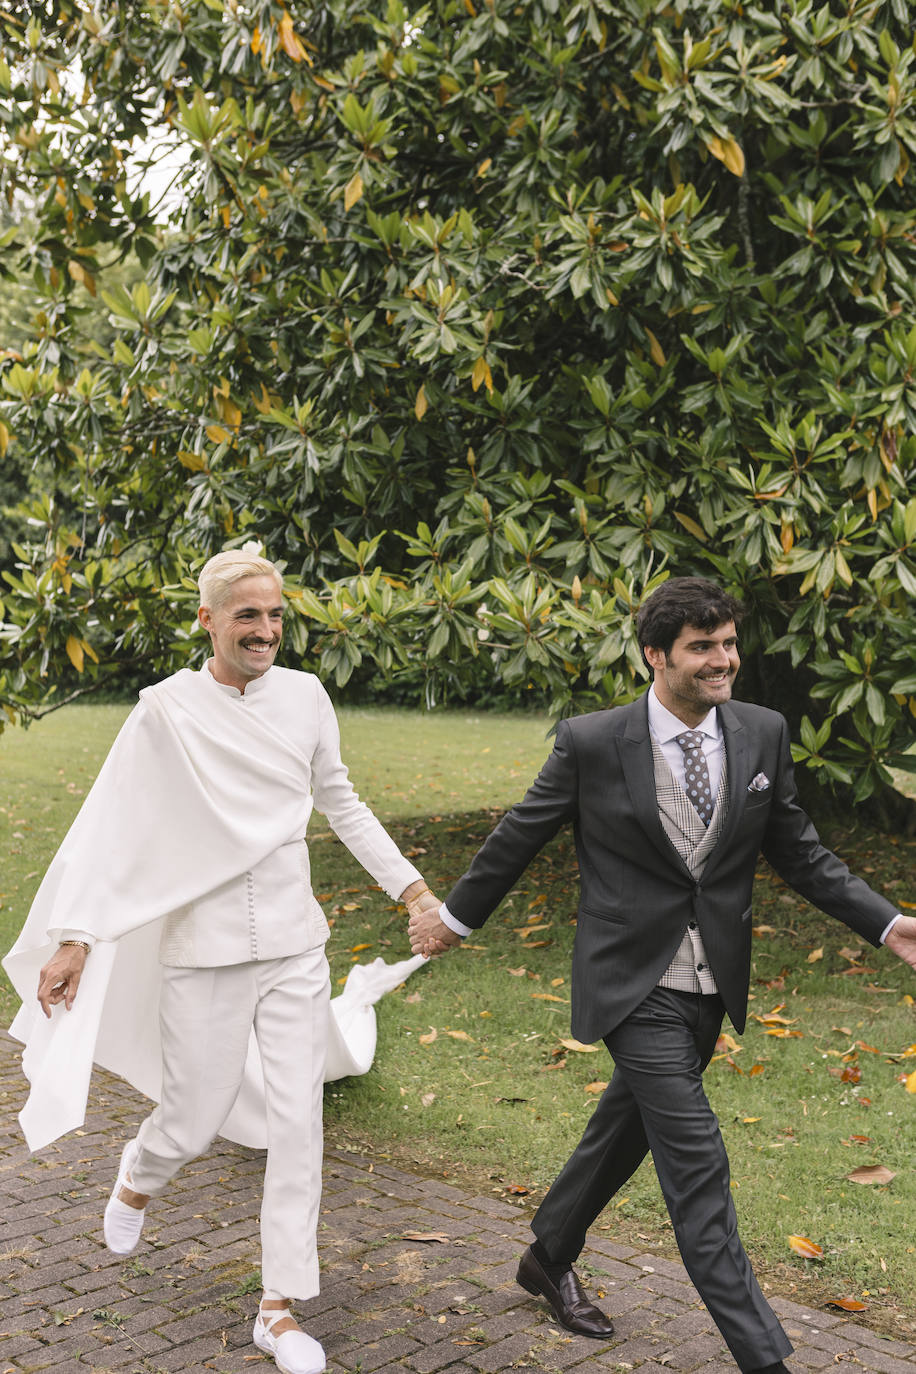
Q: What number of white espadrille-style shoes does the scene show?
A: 2